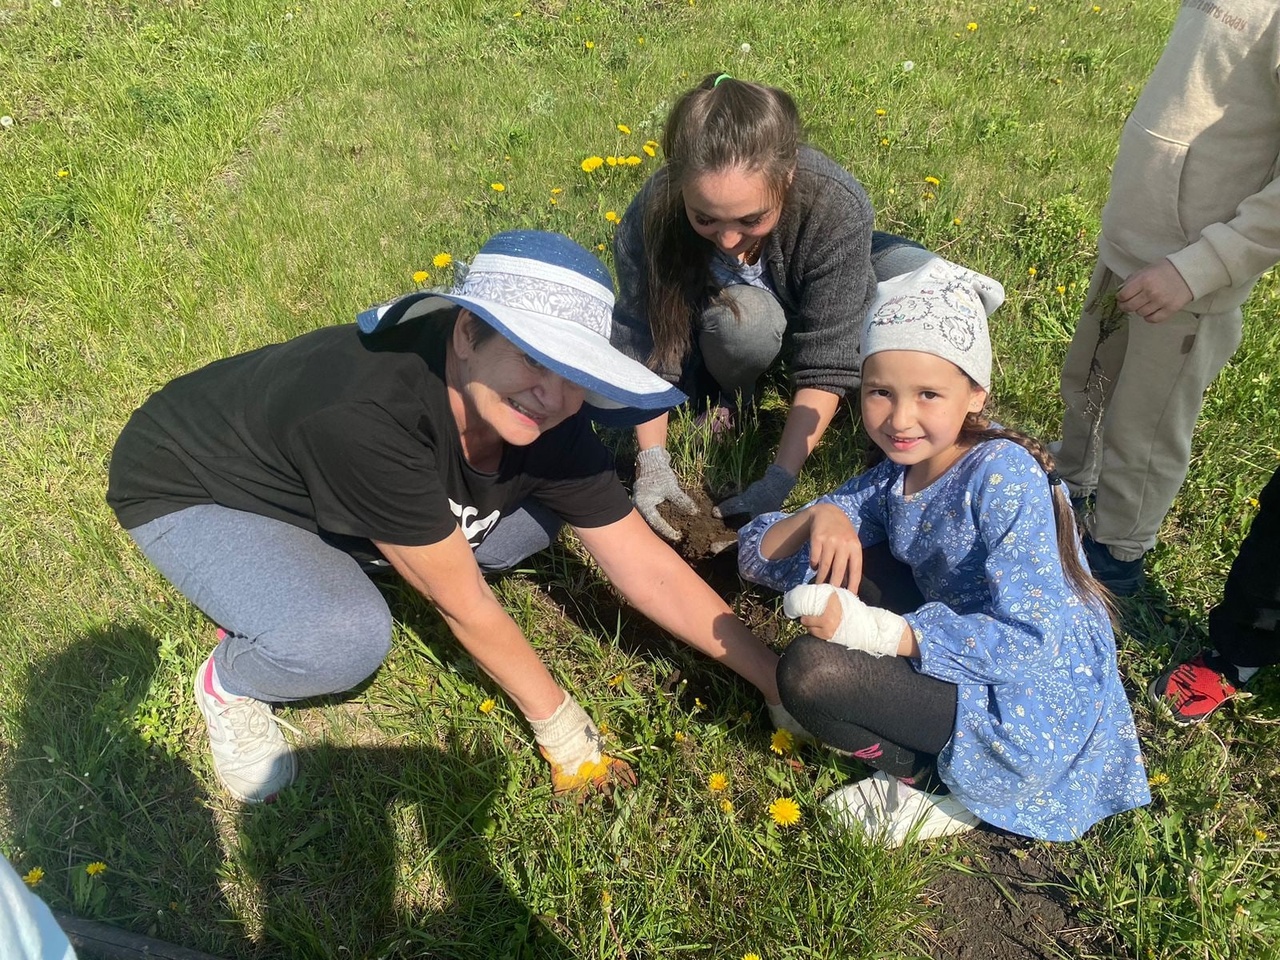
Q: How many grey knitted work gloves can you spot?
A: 2